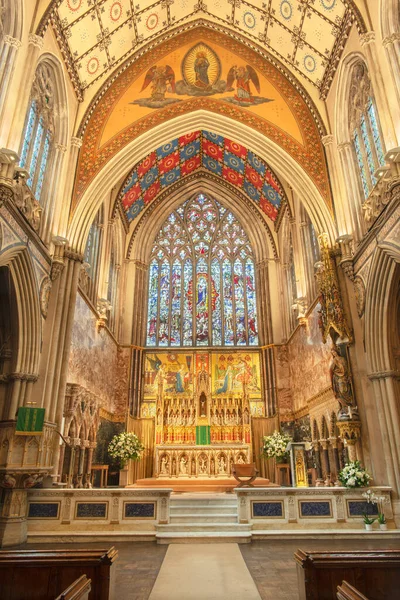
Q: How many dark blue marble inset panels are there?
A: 6